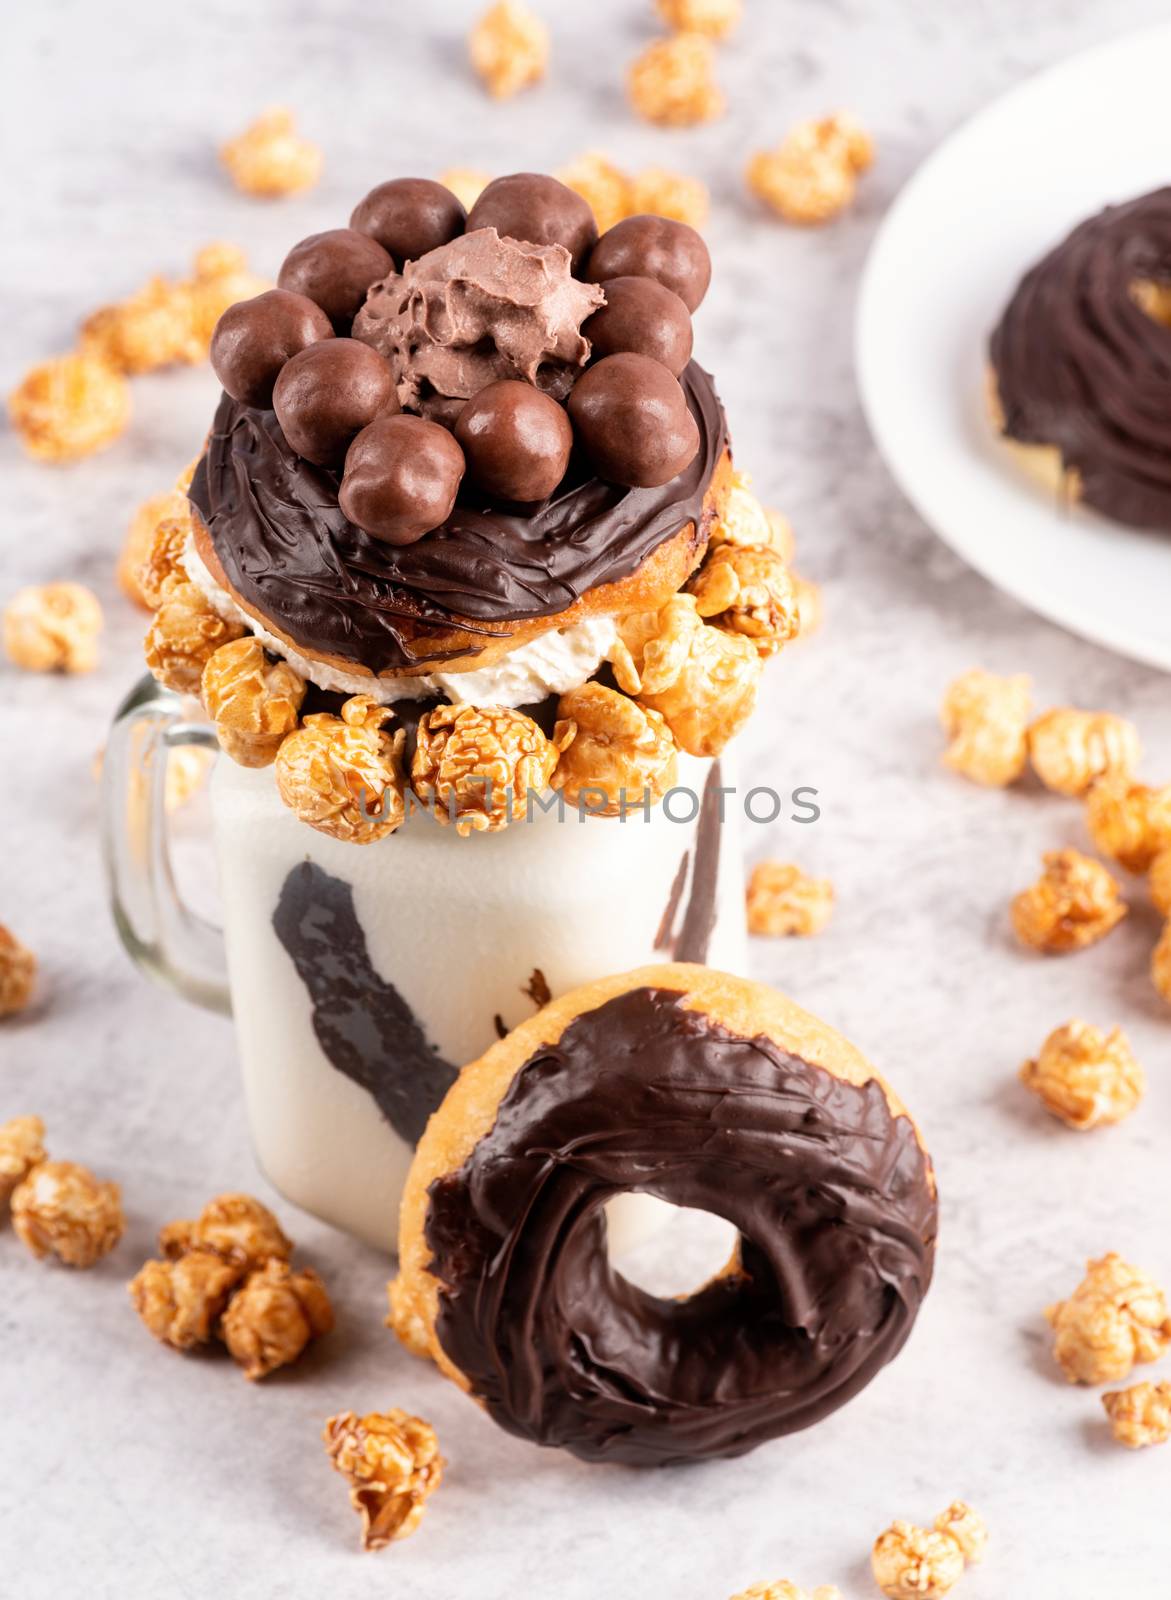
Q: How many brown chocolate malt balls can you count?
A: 10